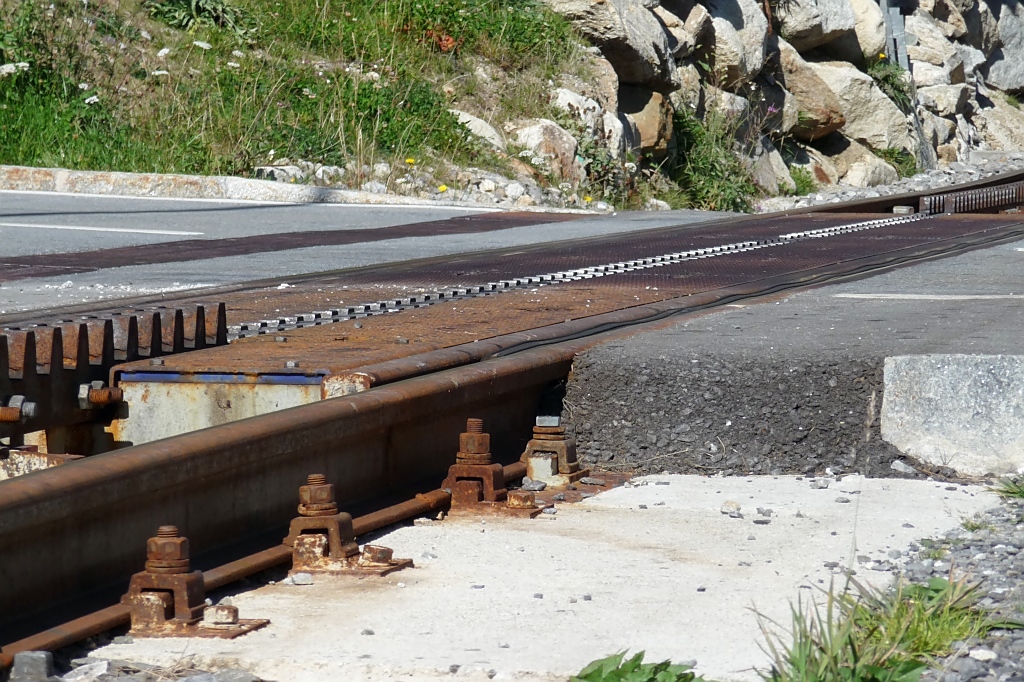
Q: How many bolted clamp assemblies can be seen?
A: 4